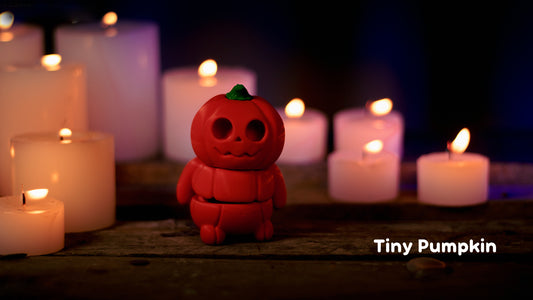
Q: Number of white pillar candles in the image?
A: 10